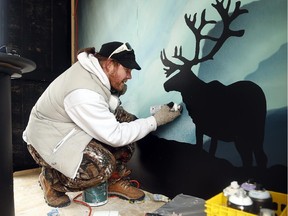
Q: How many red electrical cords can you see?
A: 1